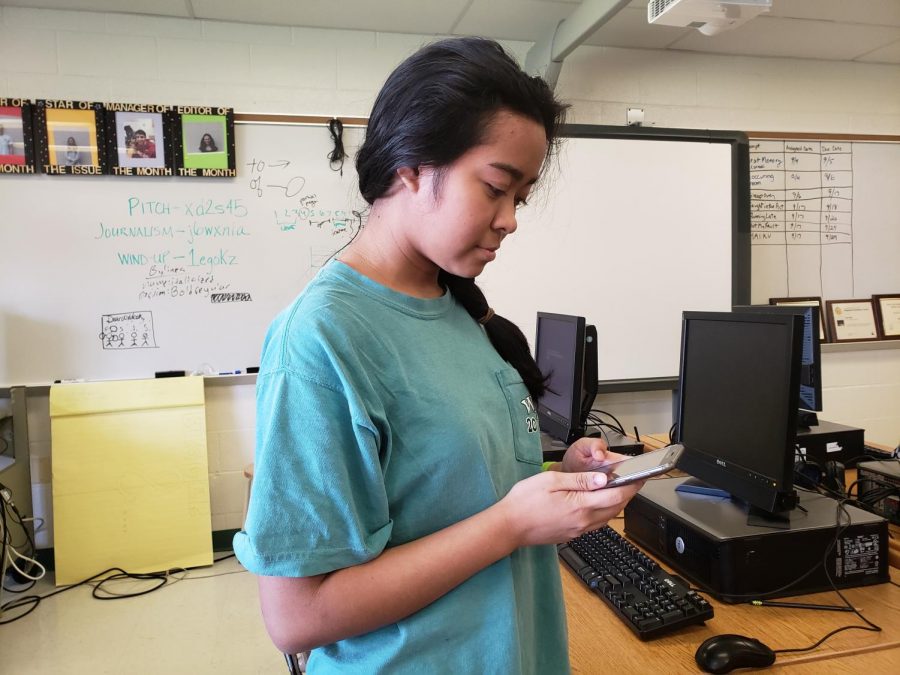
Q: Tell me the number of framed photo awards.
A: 4